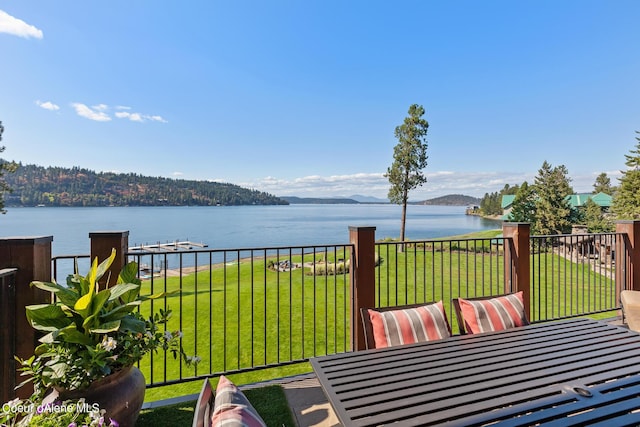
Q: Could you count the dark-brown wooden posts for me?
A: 5